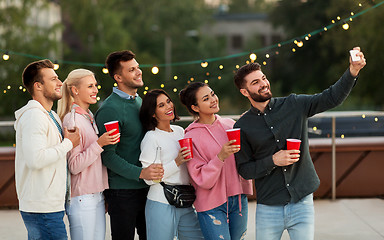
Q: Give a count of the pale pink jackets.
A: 1